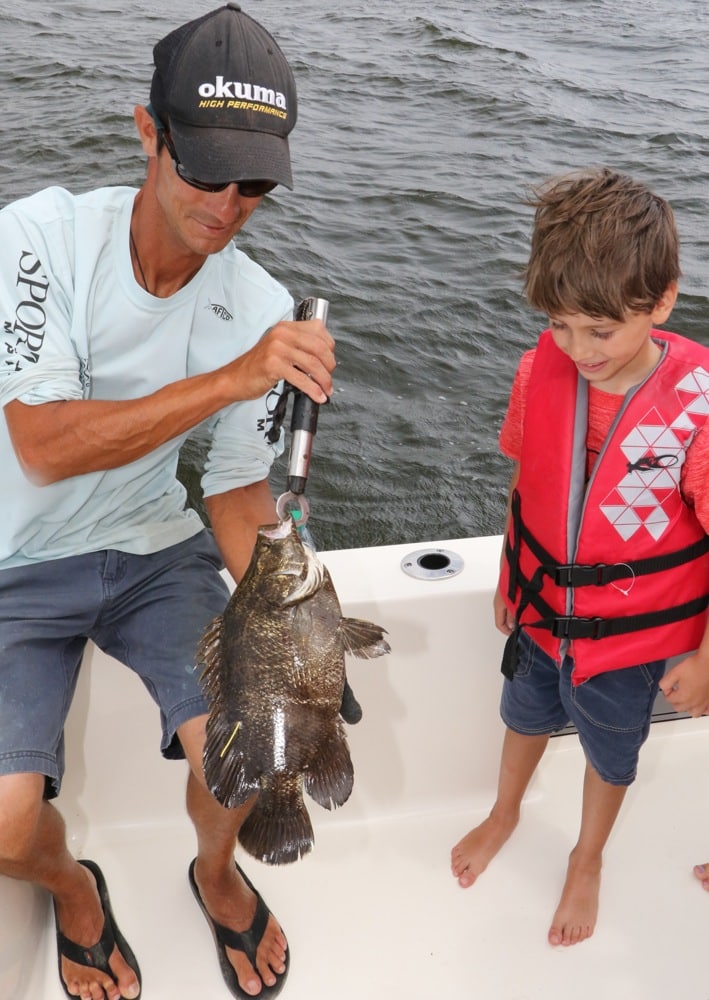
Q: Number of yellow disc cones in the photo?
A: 0